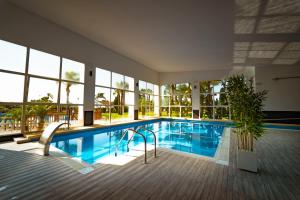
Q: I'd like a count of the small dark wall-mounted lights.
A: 3